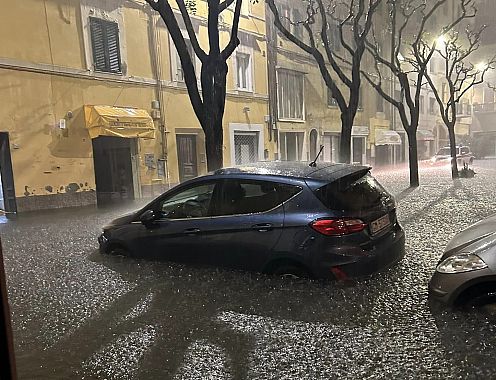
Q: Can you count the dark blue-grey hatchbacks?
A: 1